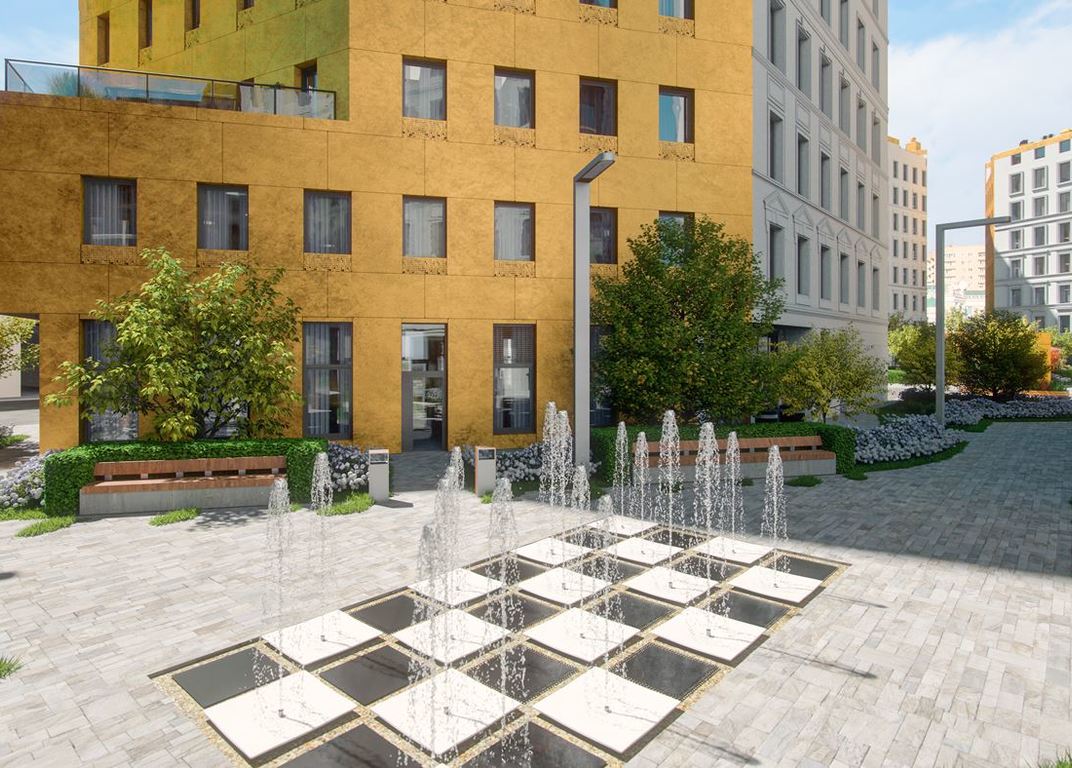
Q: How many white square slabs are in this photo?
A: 15